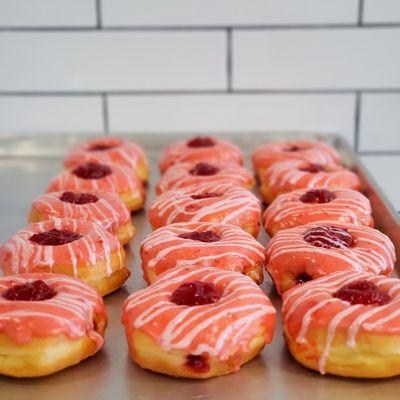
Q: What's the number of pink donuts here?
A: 15